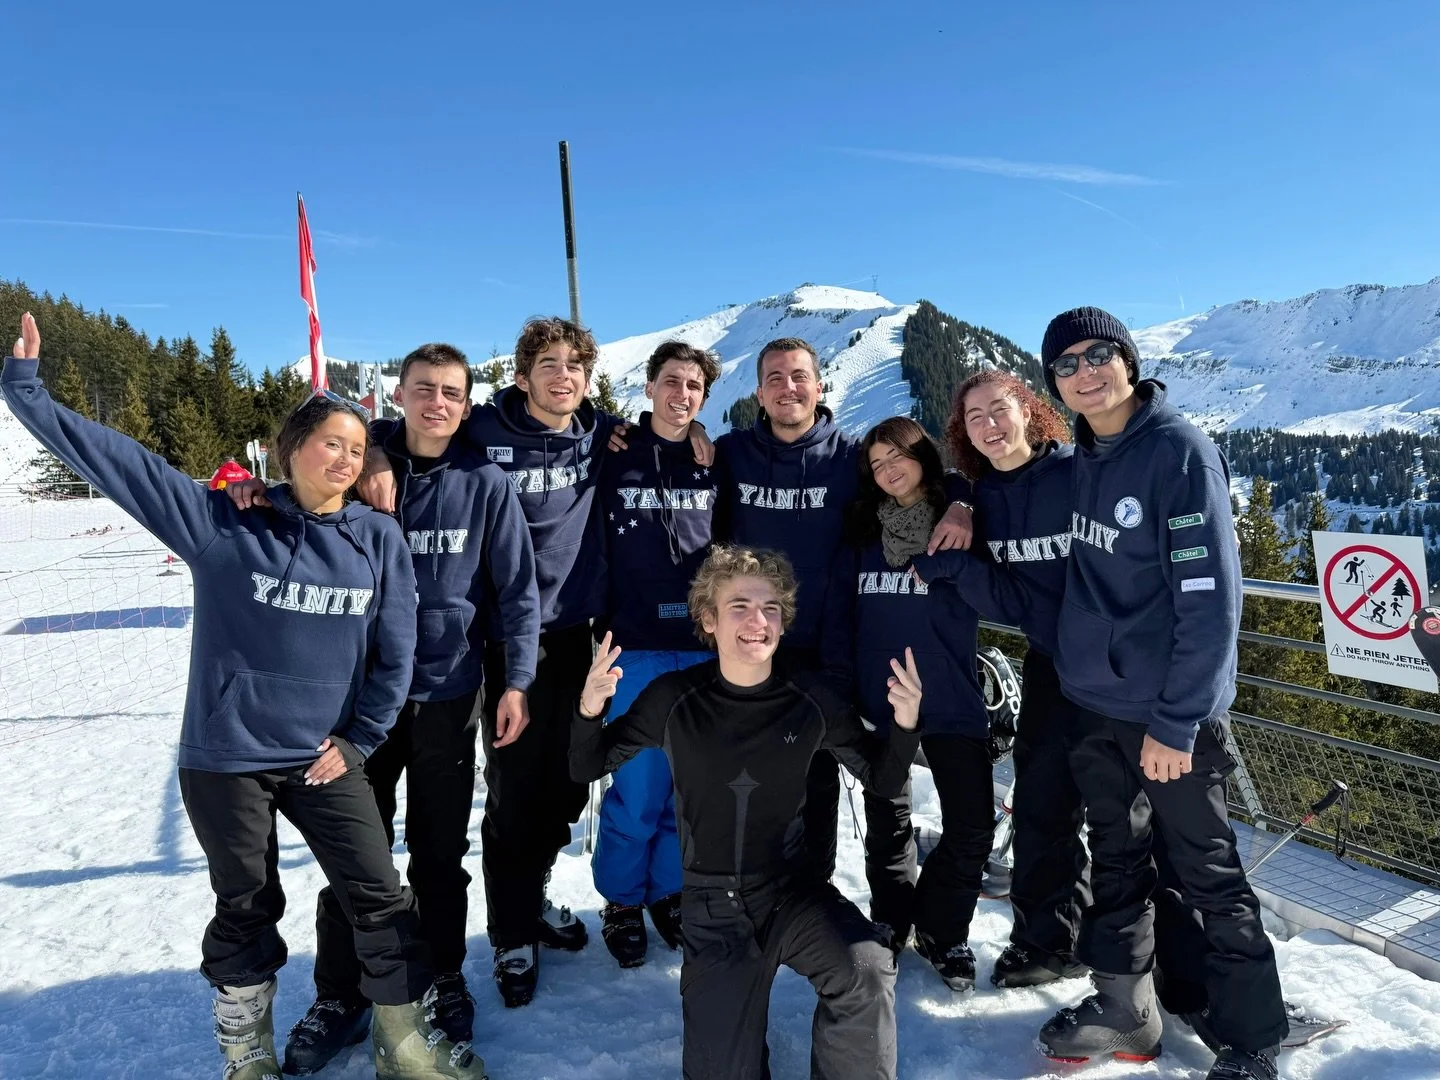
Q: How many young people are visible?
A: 9